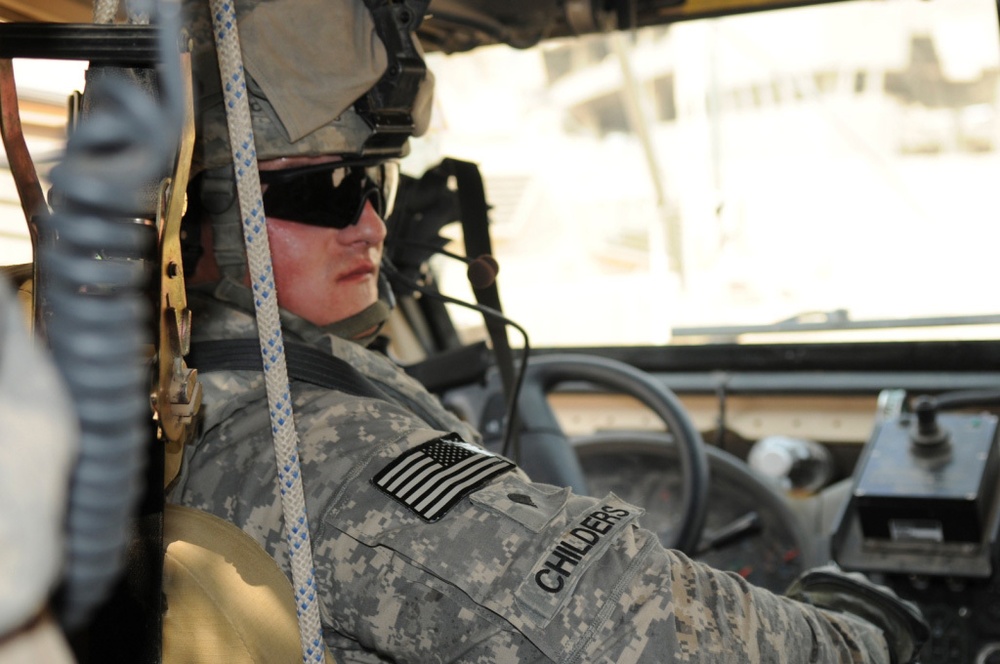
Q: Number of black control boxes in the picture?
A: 1